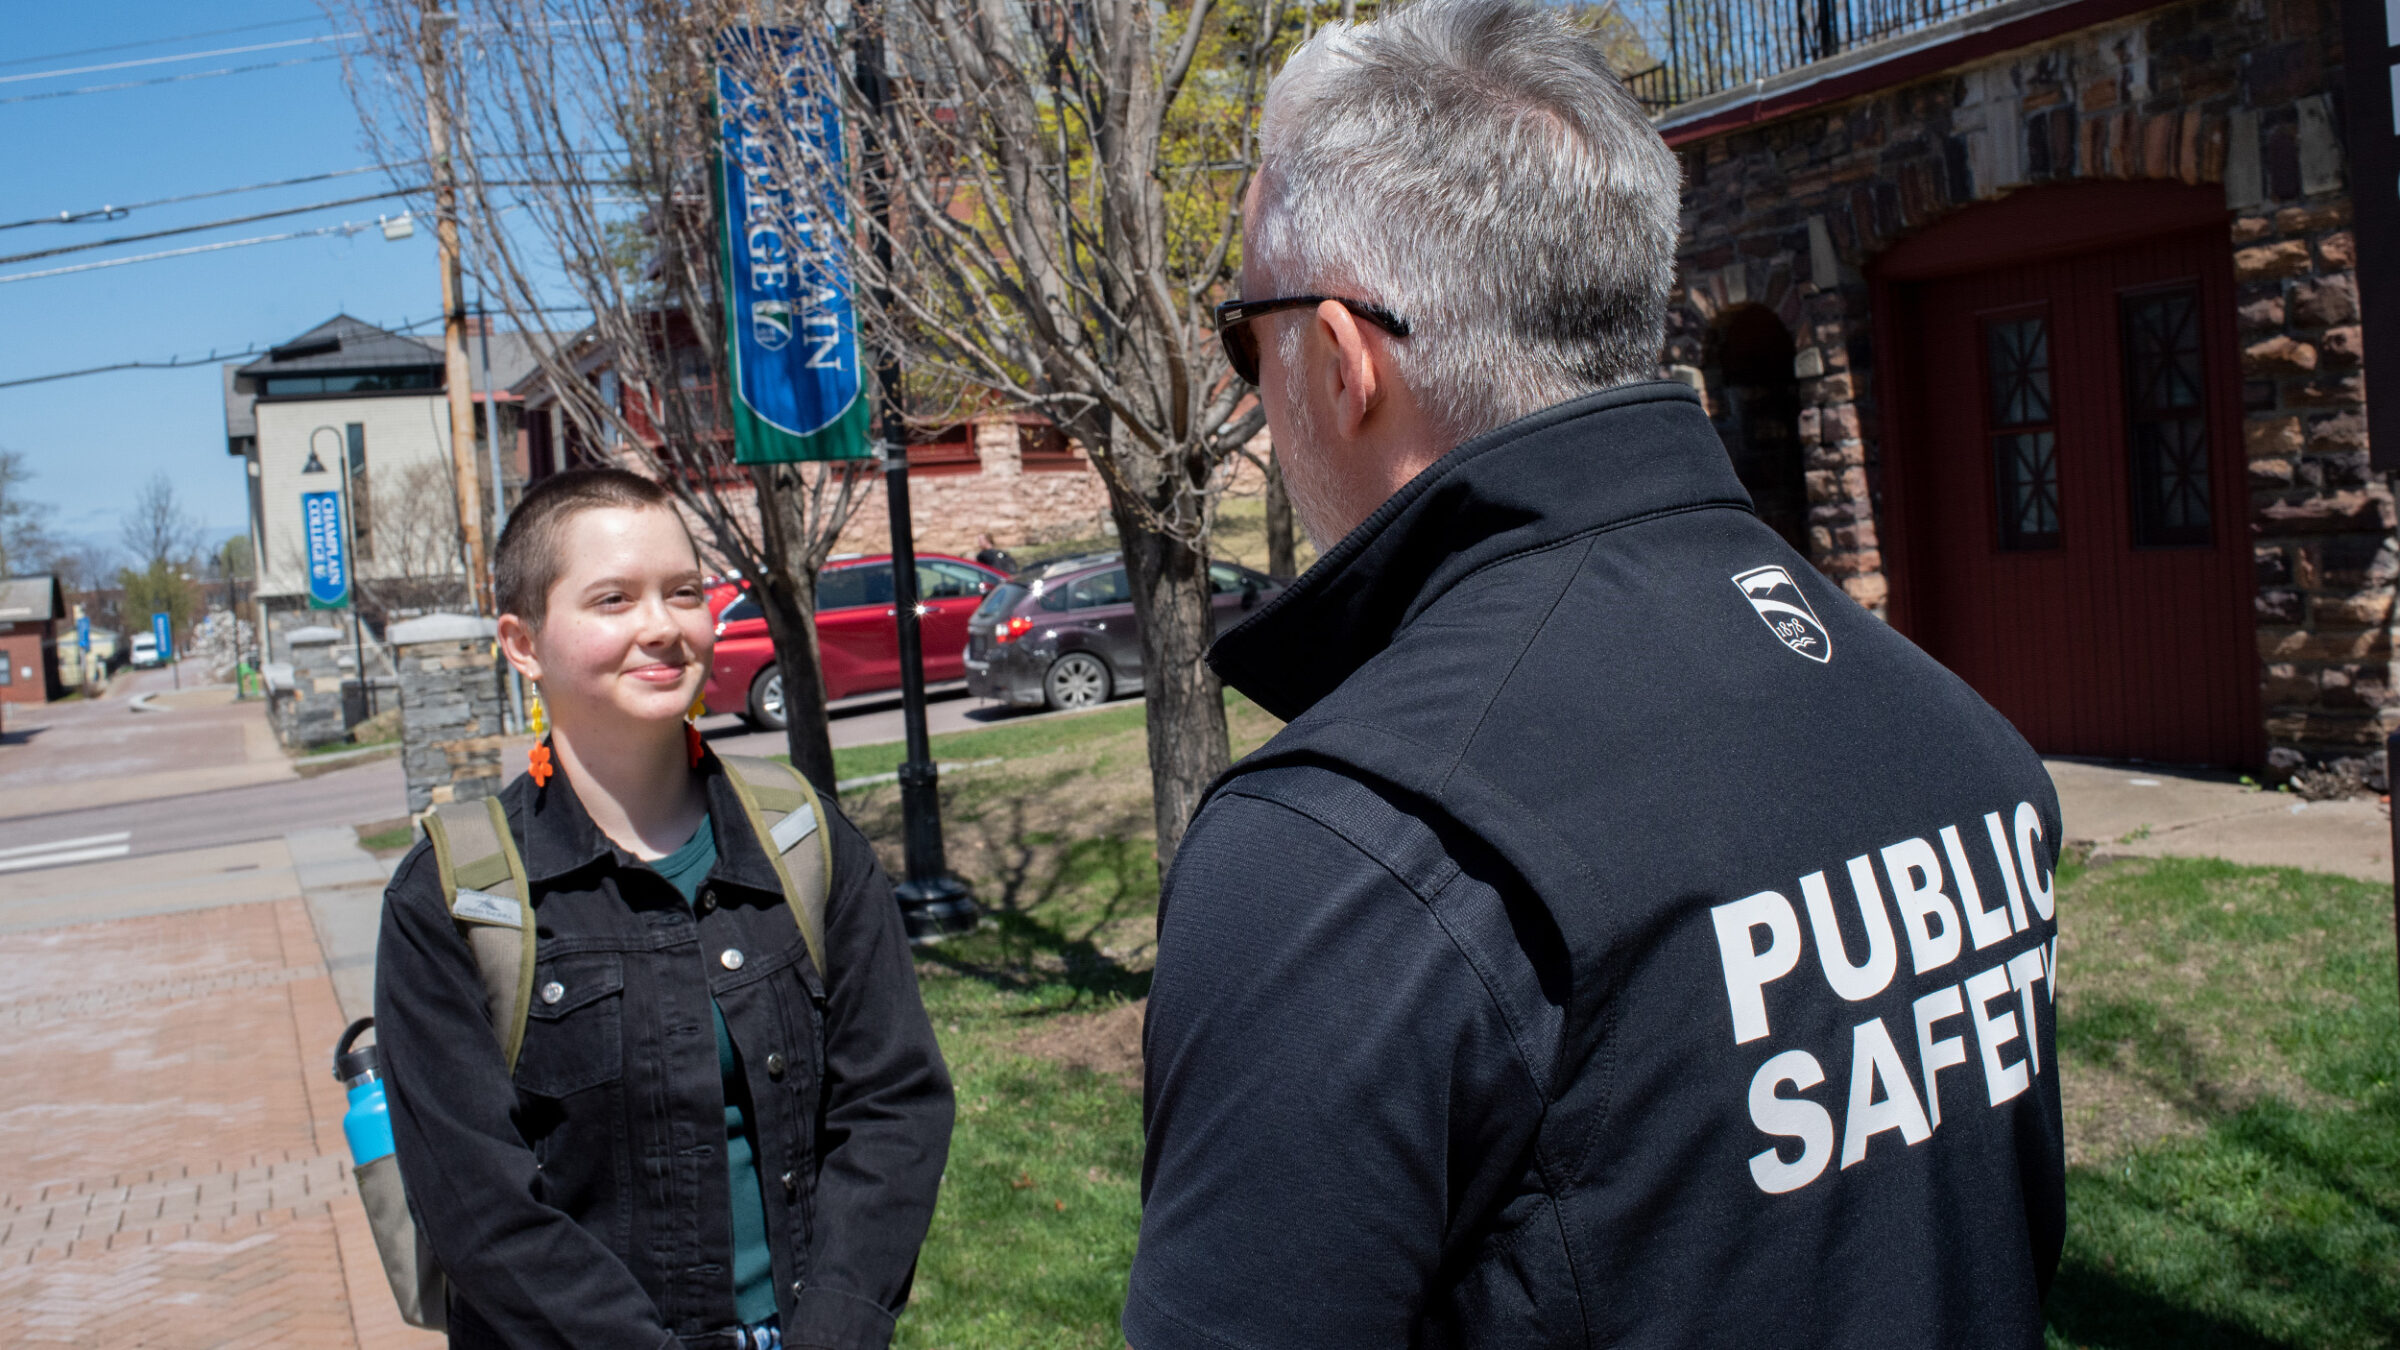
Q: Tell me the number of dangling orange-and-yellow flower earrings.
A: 2